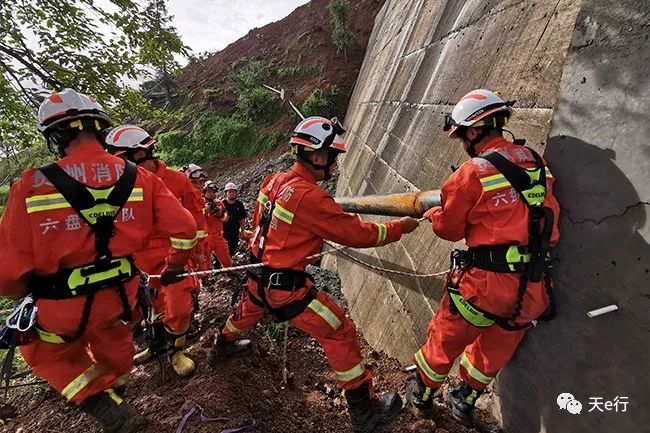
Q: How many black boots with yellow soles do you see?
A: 2